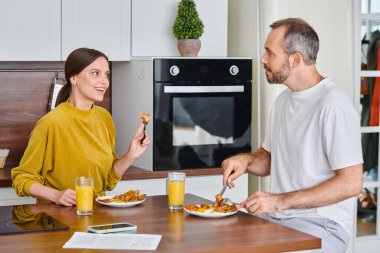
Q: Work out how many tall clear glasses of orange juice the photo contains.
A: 2